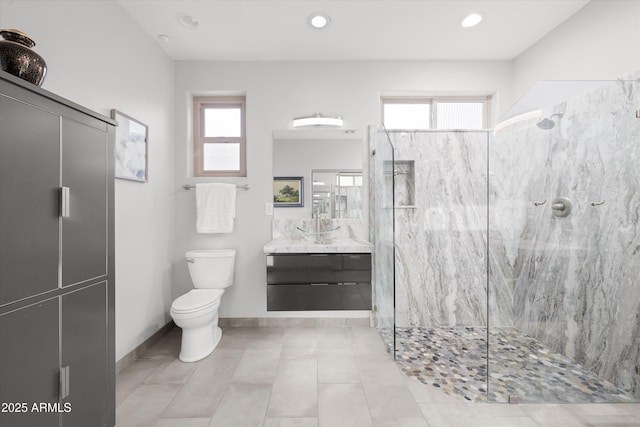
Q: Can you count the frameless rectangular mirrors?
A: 1